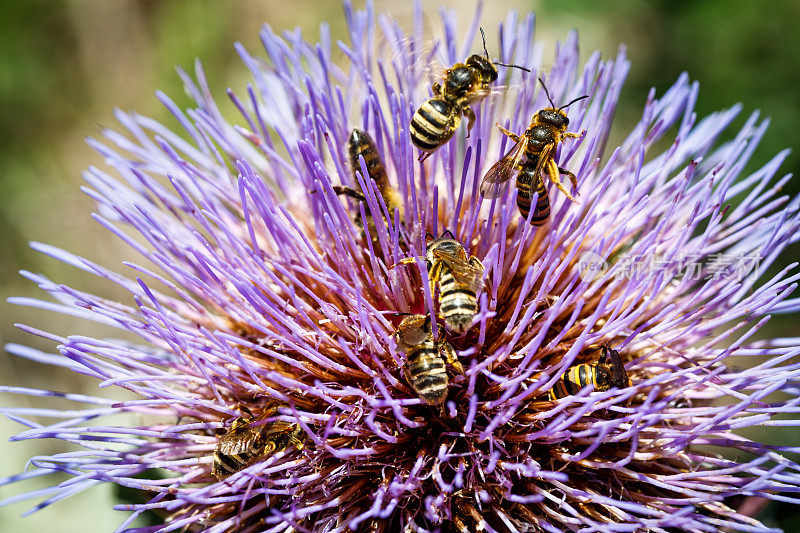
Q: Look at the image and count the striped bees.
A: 7